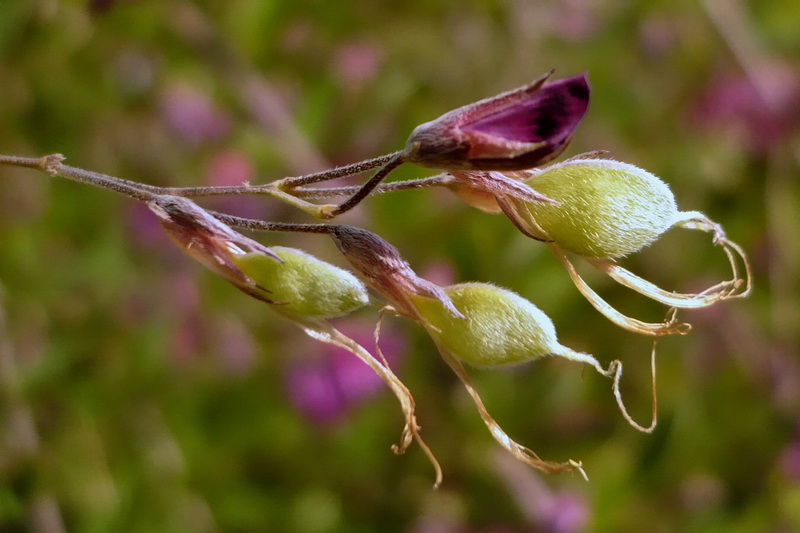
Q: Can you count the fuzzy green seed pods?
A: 3